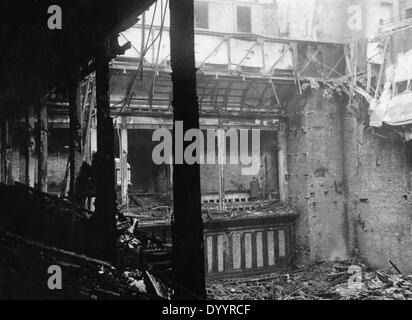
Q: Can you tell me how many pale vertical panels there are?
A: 7